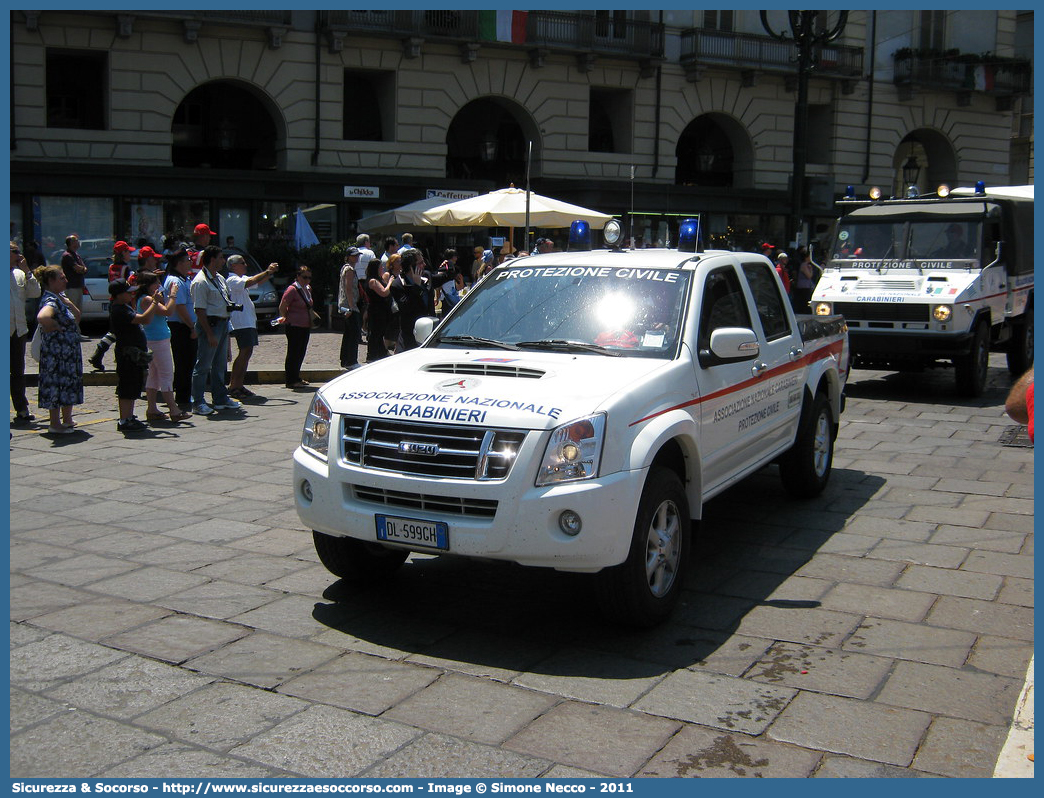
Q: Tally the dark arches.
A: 4